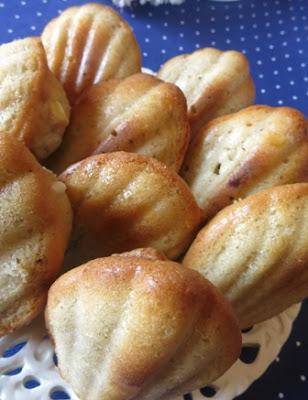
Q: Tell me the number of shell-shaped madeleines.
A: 9